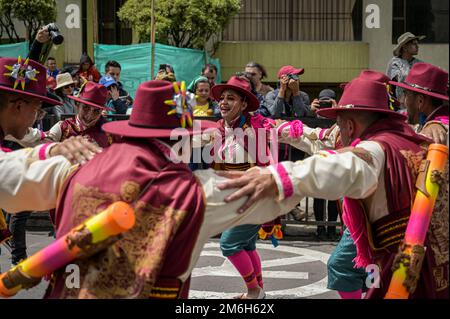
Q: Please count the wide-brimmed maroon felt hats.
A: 7